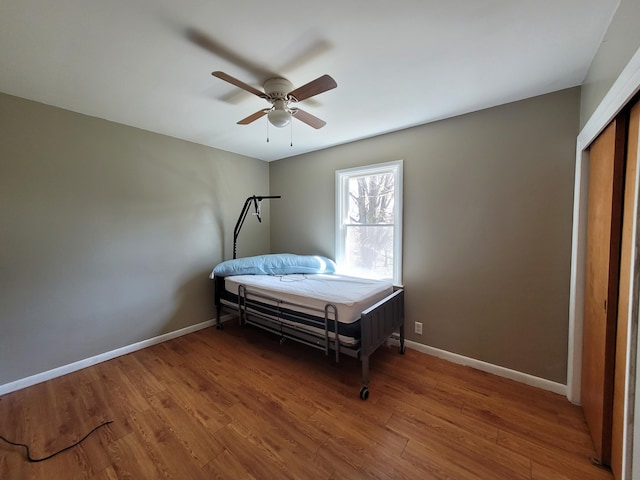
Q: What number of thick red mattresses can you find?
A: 0